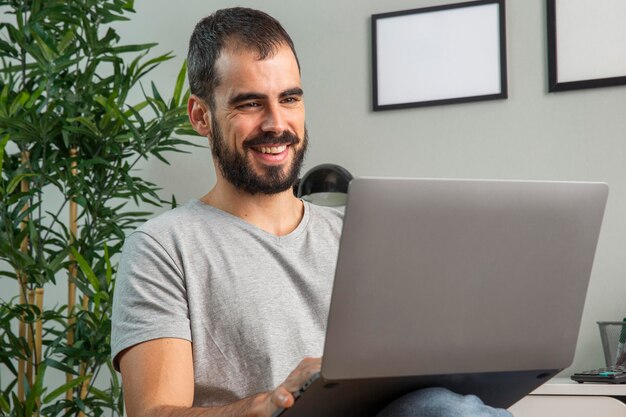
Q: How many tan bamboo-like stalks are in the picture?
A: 5